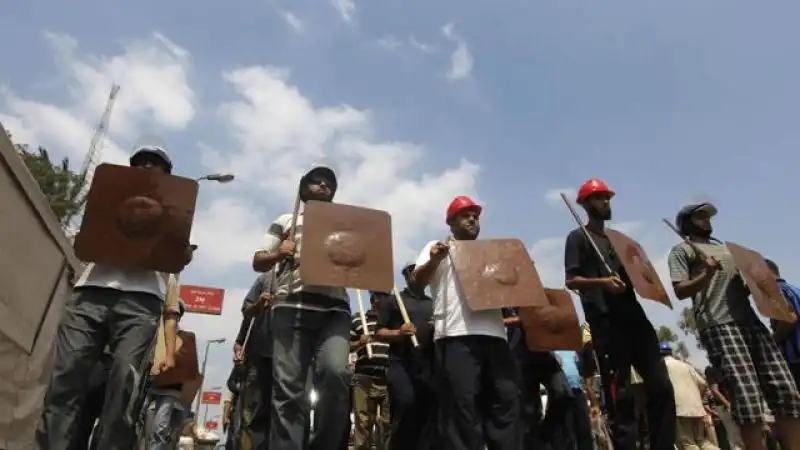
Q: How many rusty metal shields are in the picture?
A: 7